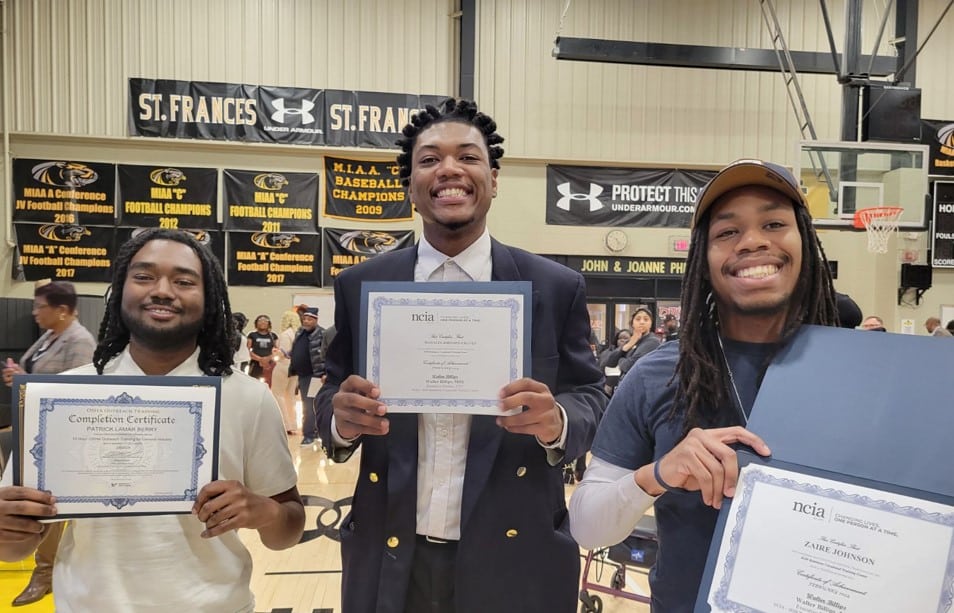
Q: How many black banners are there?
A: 11